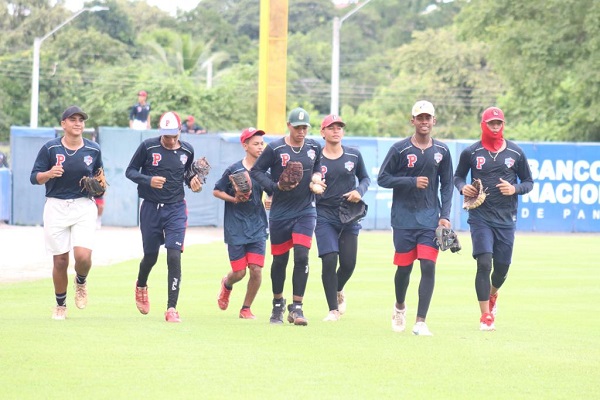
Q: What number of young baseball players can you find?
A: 7